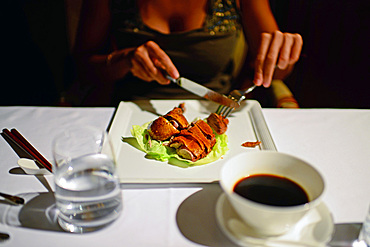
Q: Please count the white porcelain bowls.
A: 1